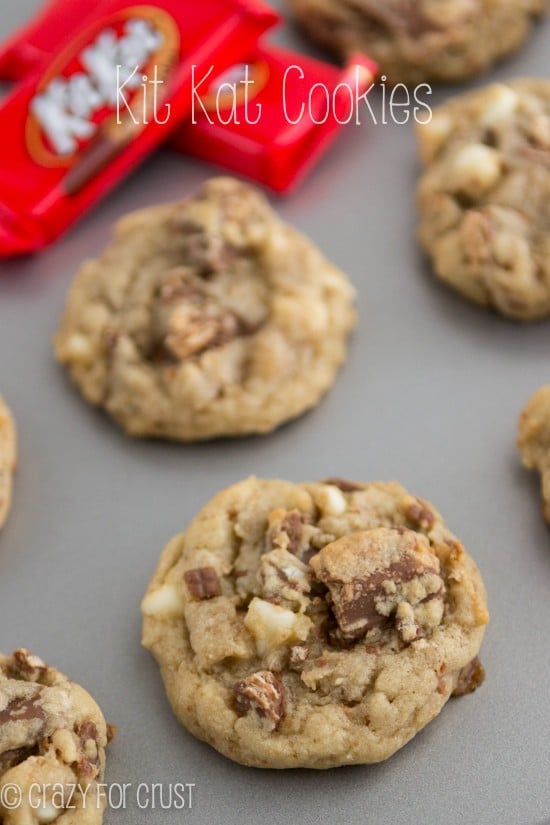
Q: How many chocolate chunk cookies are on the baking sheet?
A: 7